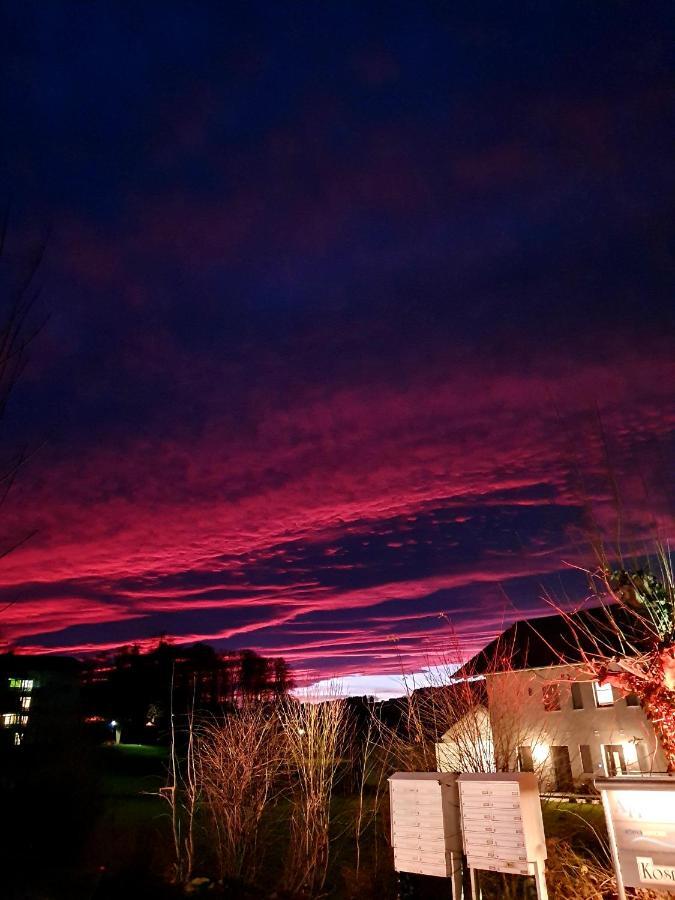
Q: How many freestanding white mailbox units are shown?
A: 2